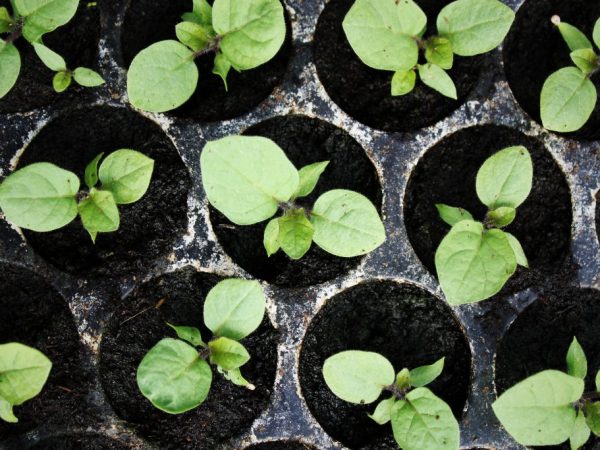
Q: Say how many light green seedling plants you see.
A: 11